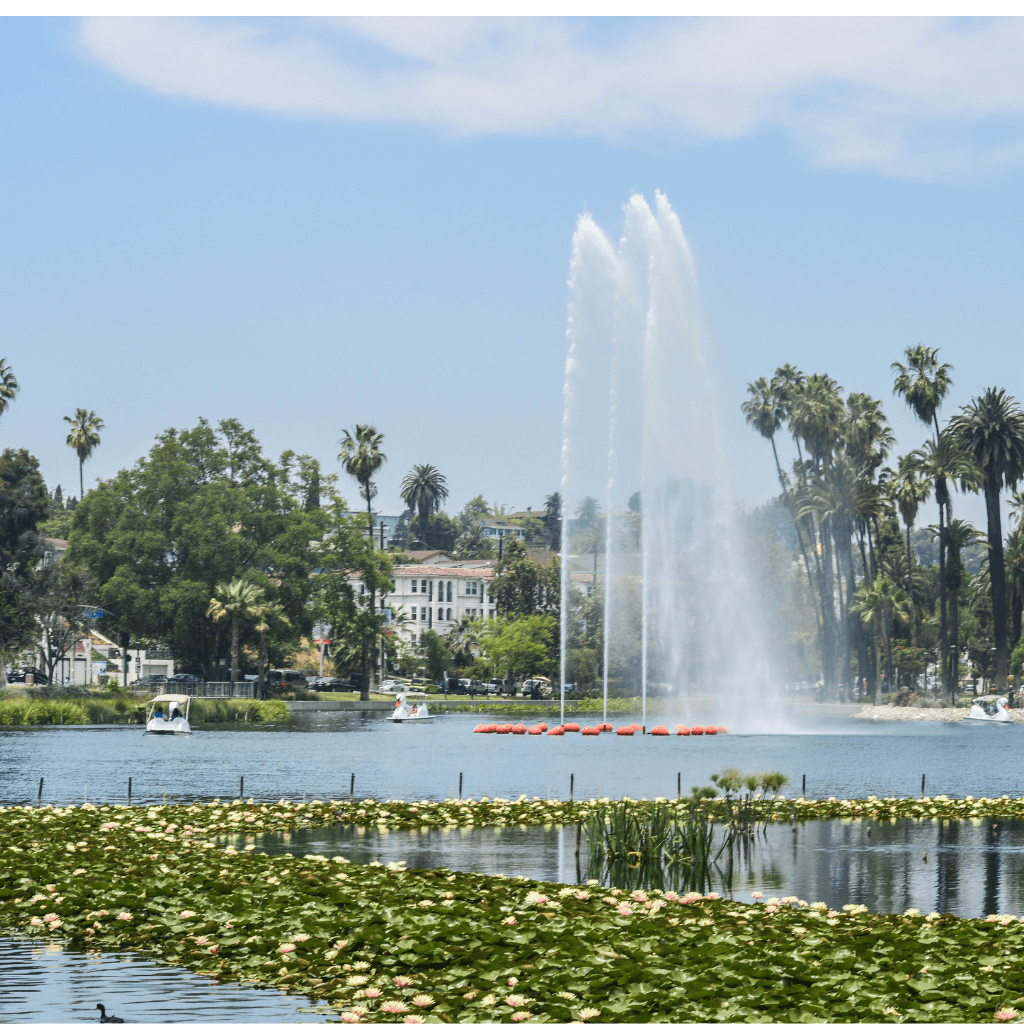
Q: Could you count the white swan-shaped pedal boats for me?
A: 3